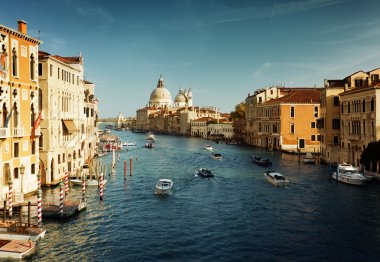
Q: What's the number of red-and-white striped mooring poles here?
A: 7